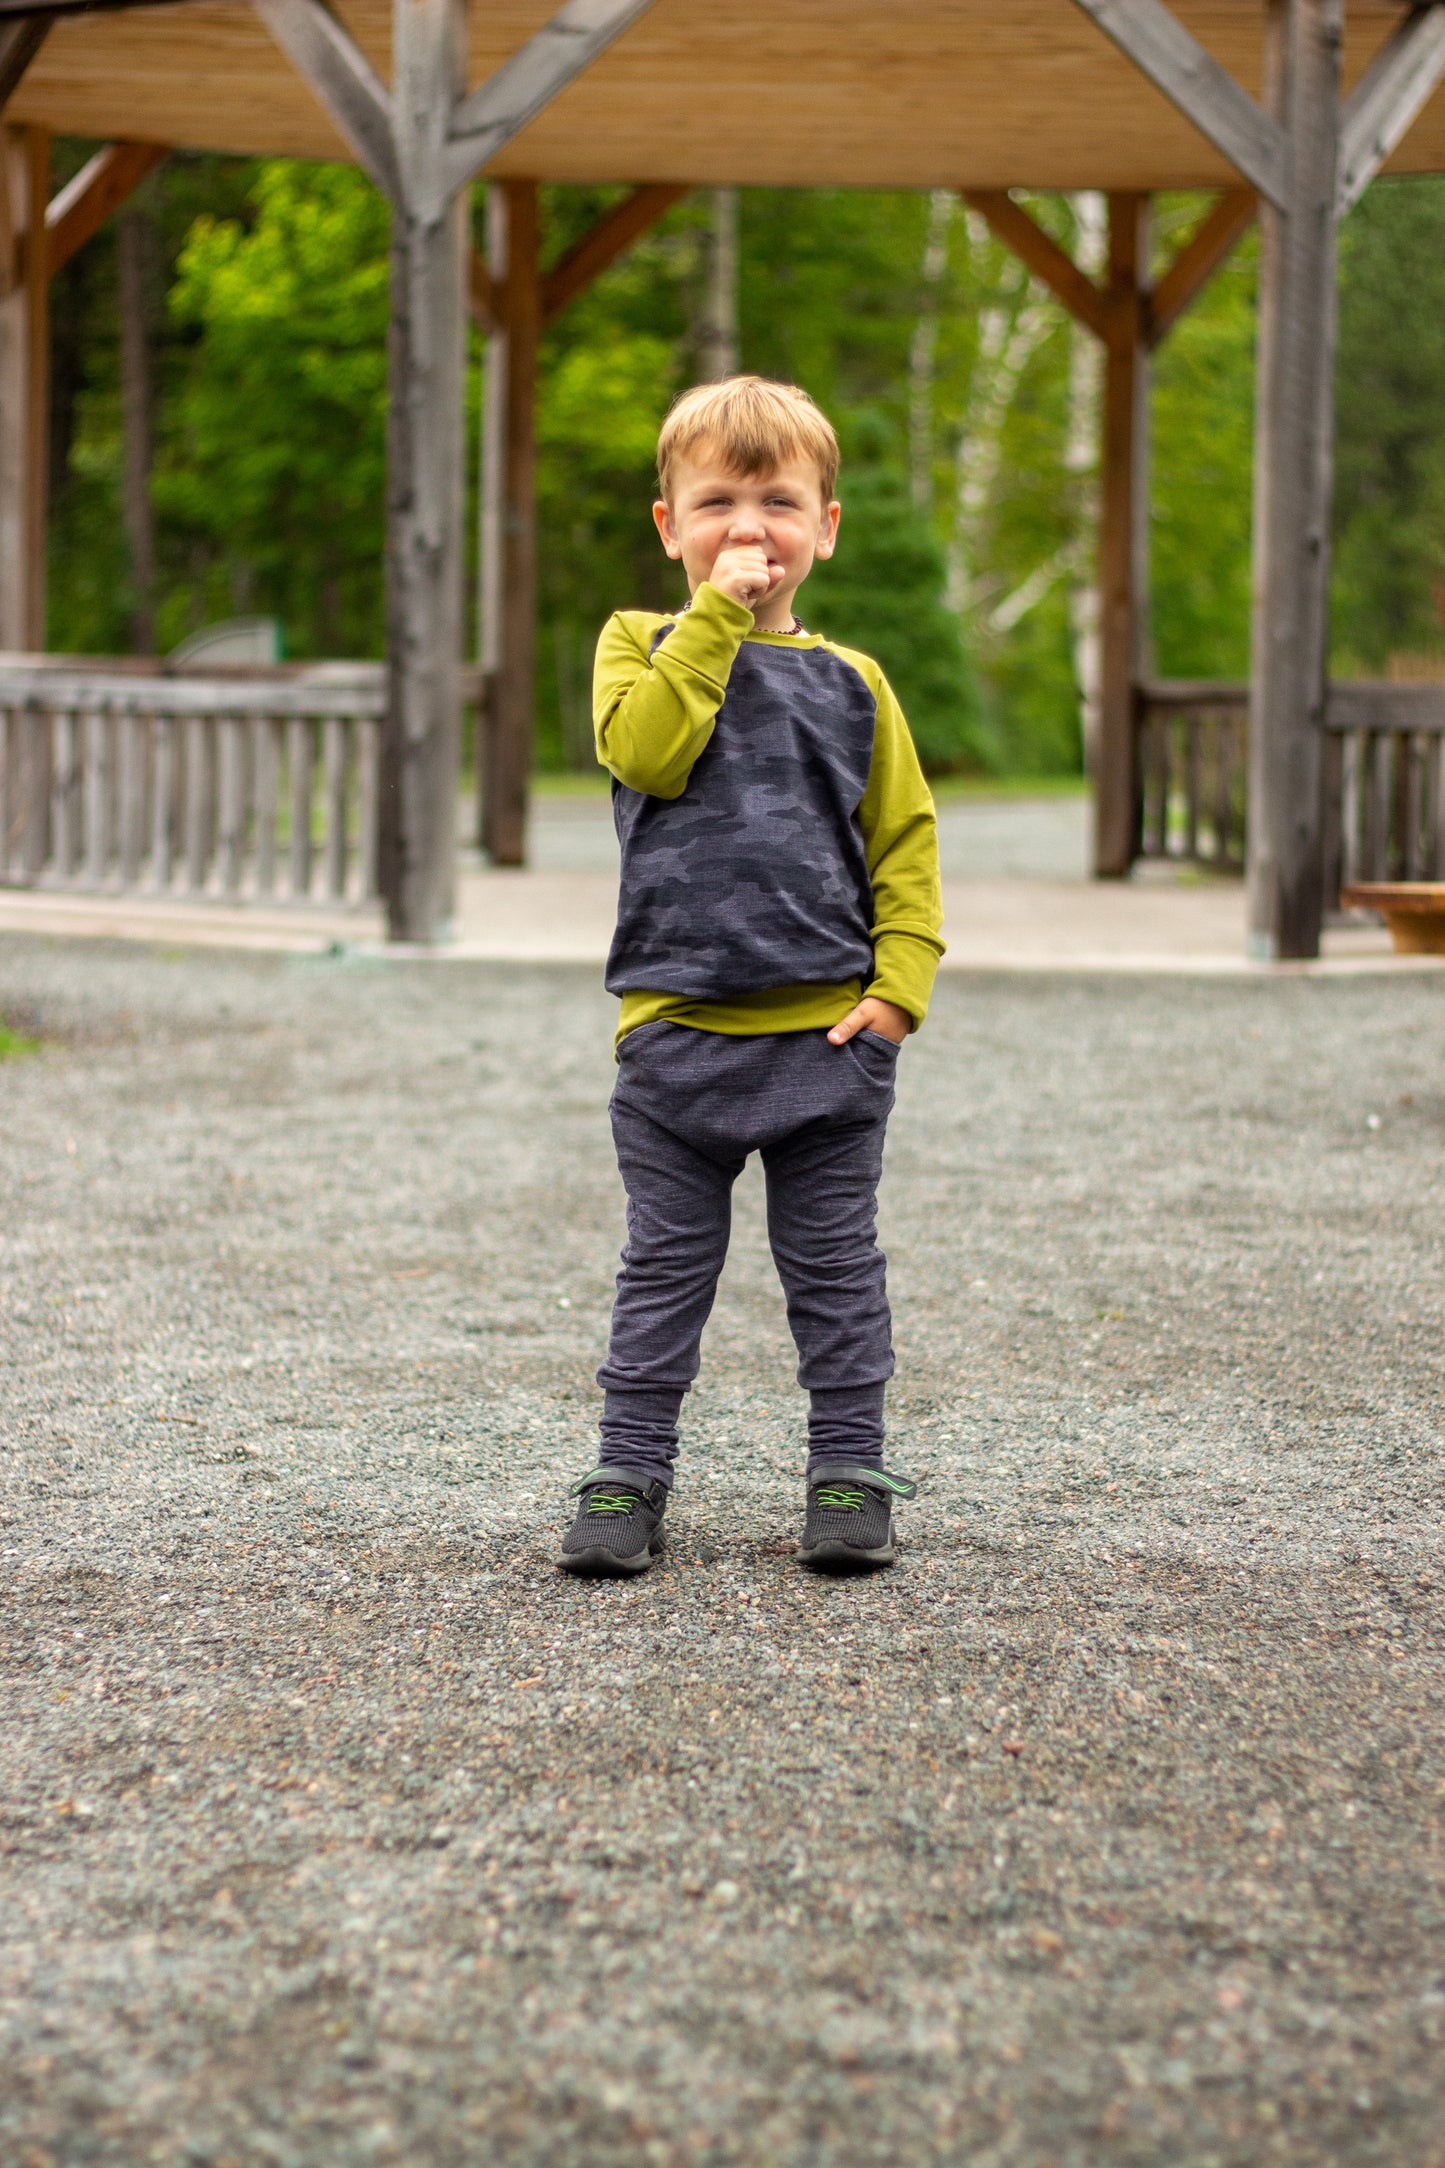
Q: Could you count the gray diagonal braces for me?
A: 4